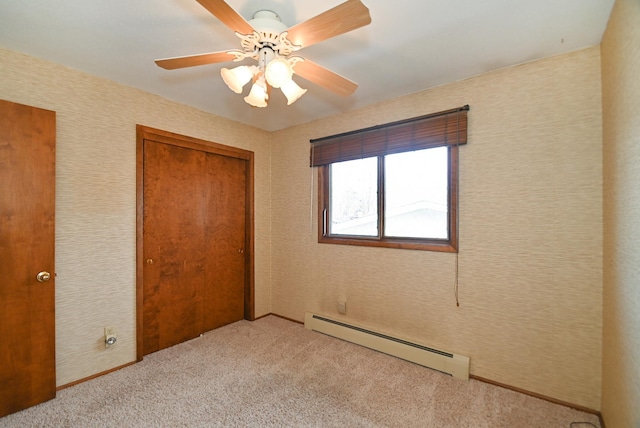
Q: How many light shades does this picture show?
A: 4